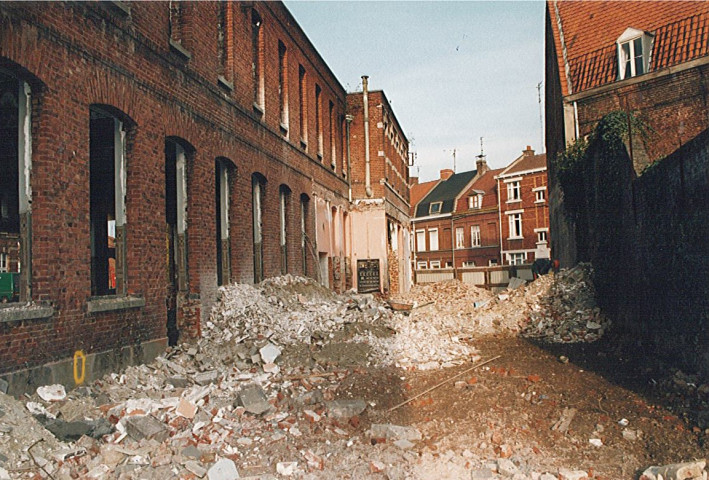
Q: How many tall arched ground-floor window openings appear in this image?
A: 7